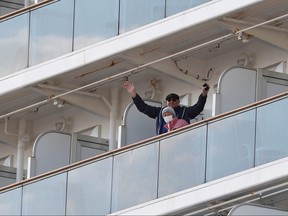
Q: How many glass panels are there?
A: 12